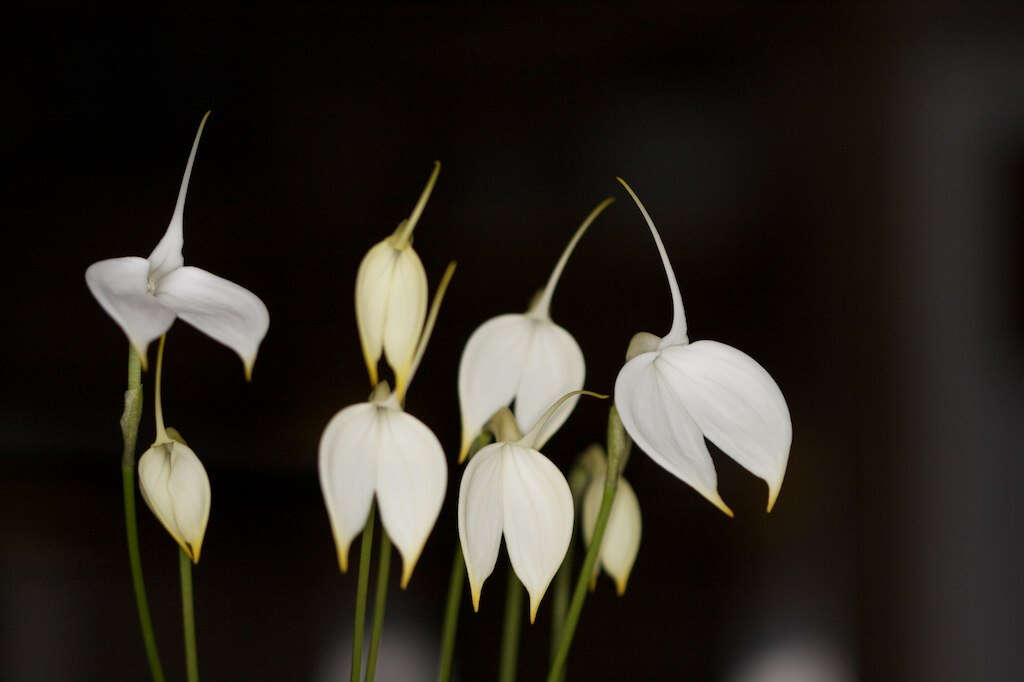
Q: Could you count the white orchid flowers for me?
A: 8